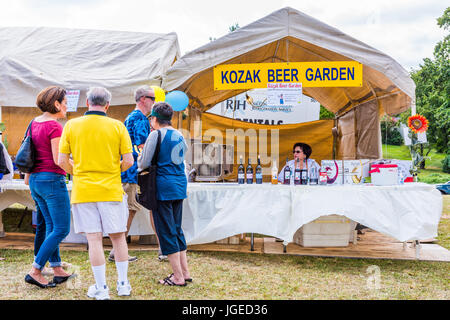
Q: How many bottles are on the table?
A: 9